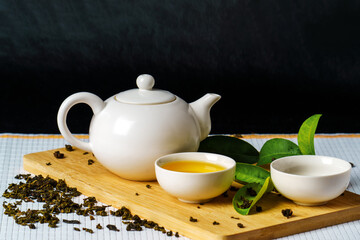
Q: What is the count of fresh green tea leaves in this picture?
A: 5